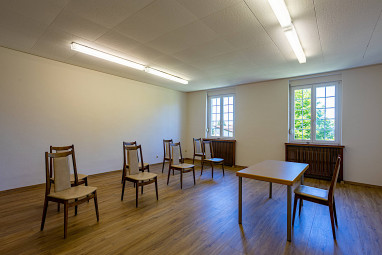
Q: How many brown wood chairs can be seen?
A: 9